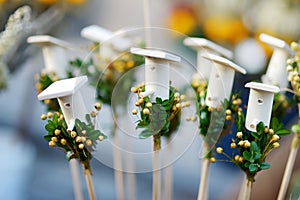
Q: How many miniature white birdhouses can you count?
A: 8